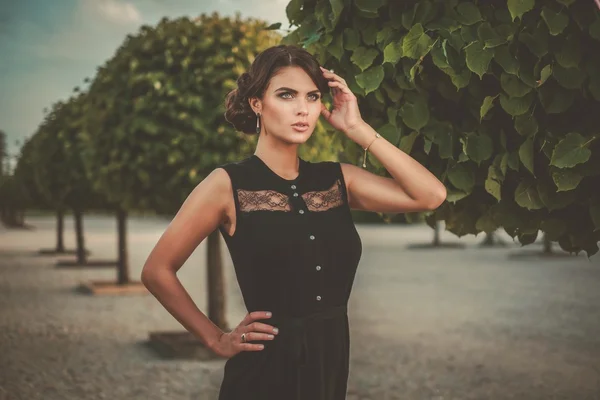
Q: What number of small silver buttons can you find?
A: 6